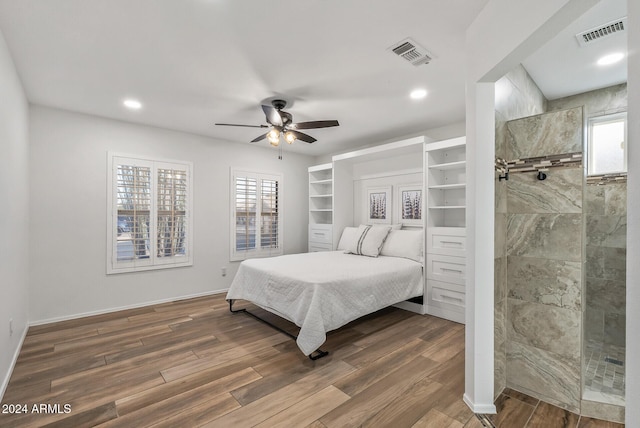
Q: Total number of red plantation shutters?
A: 0